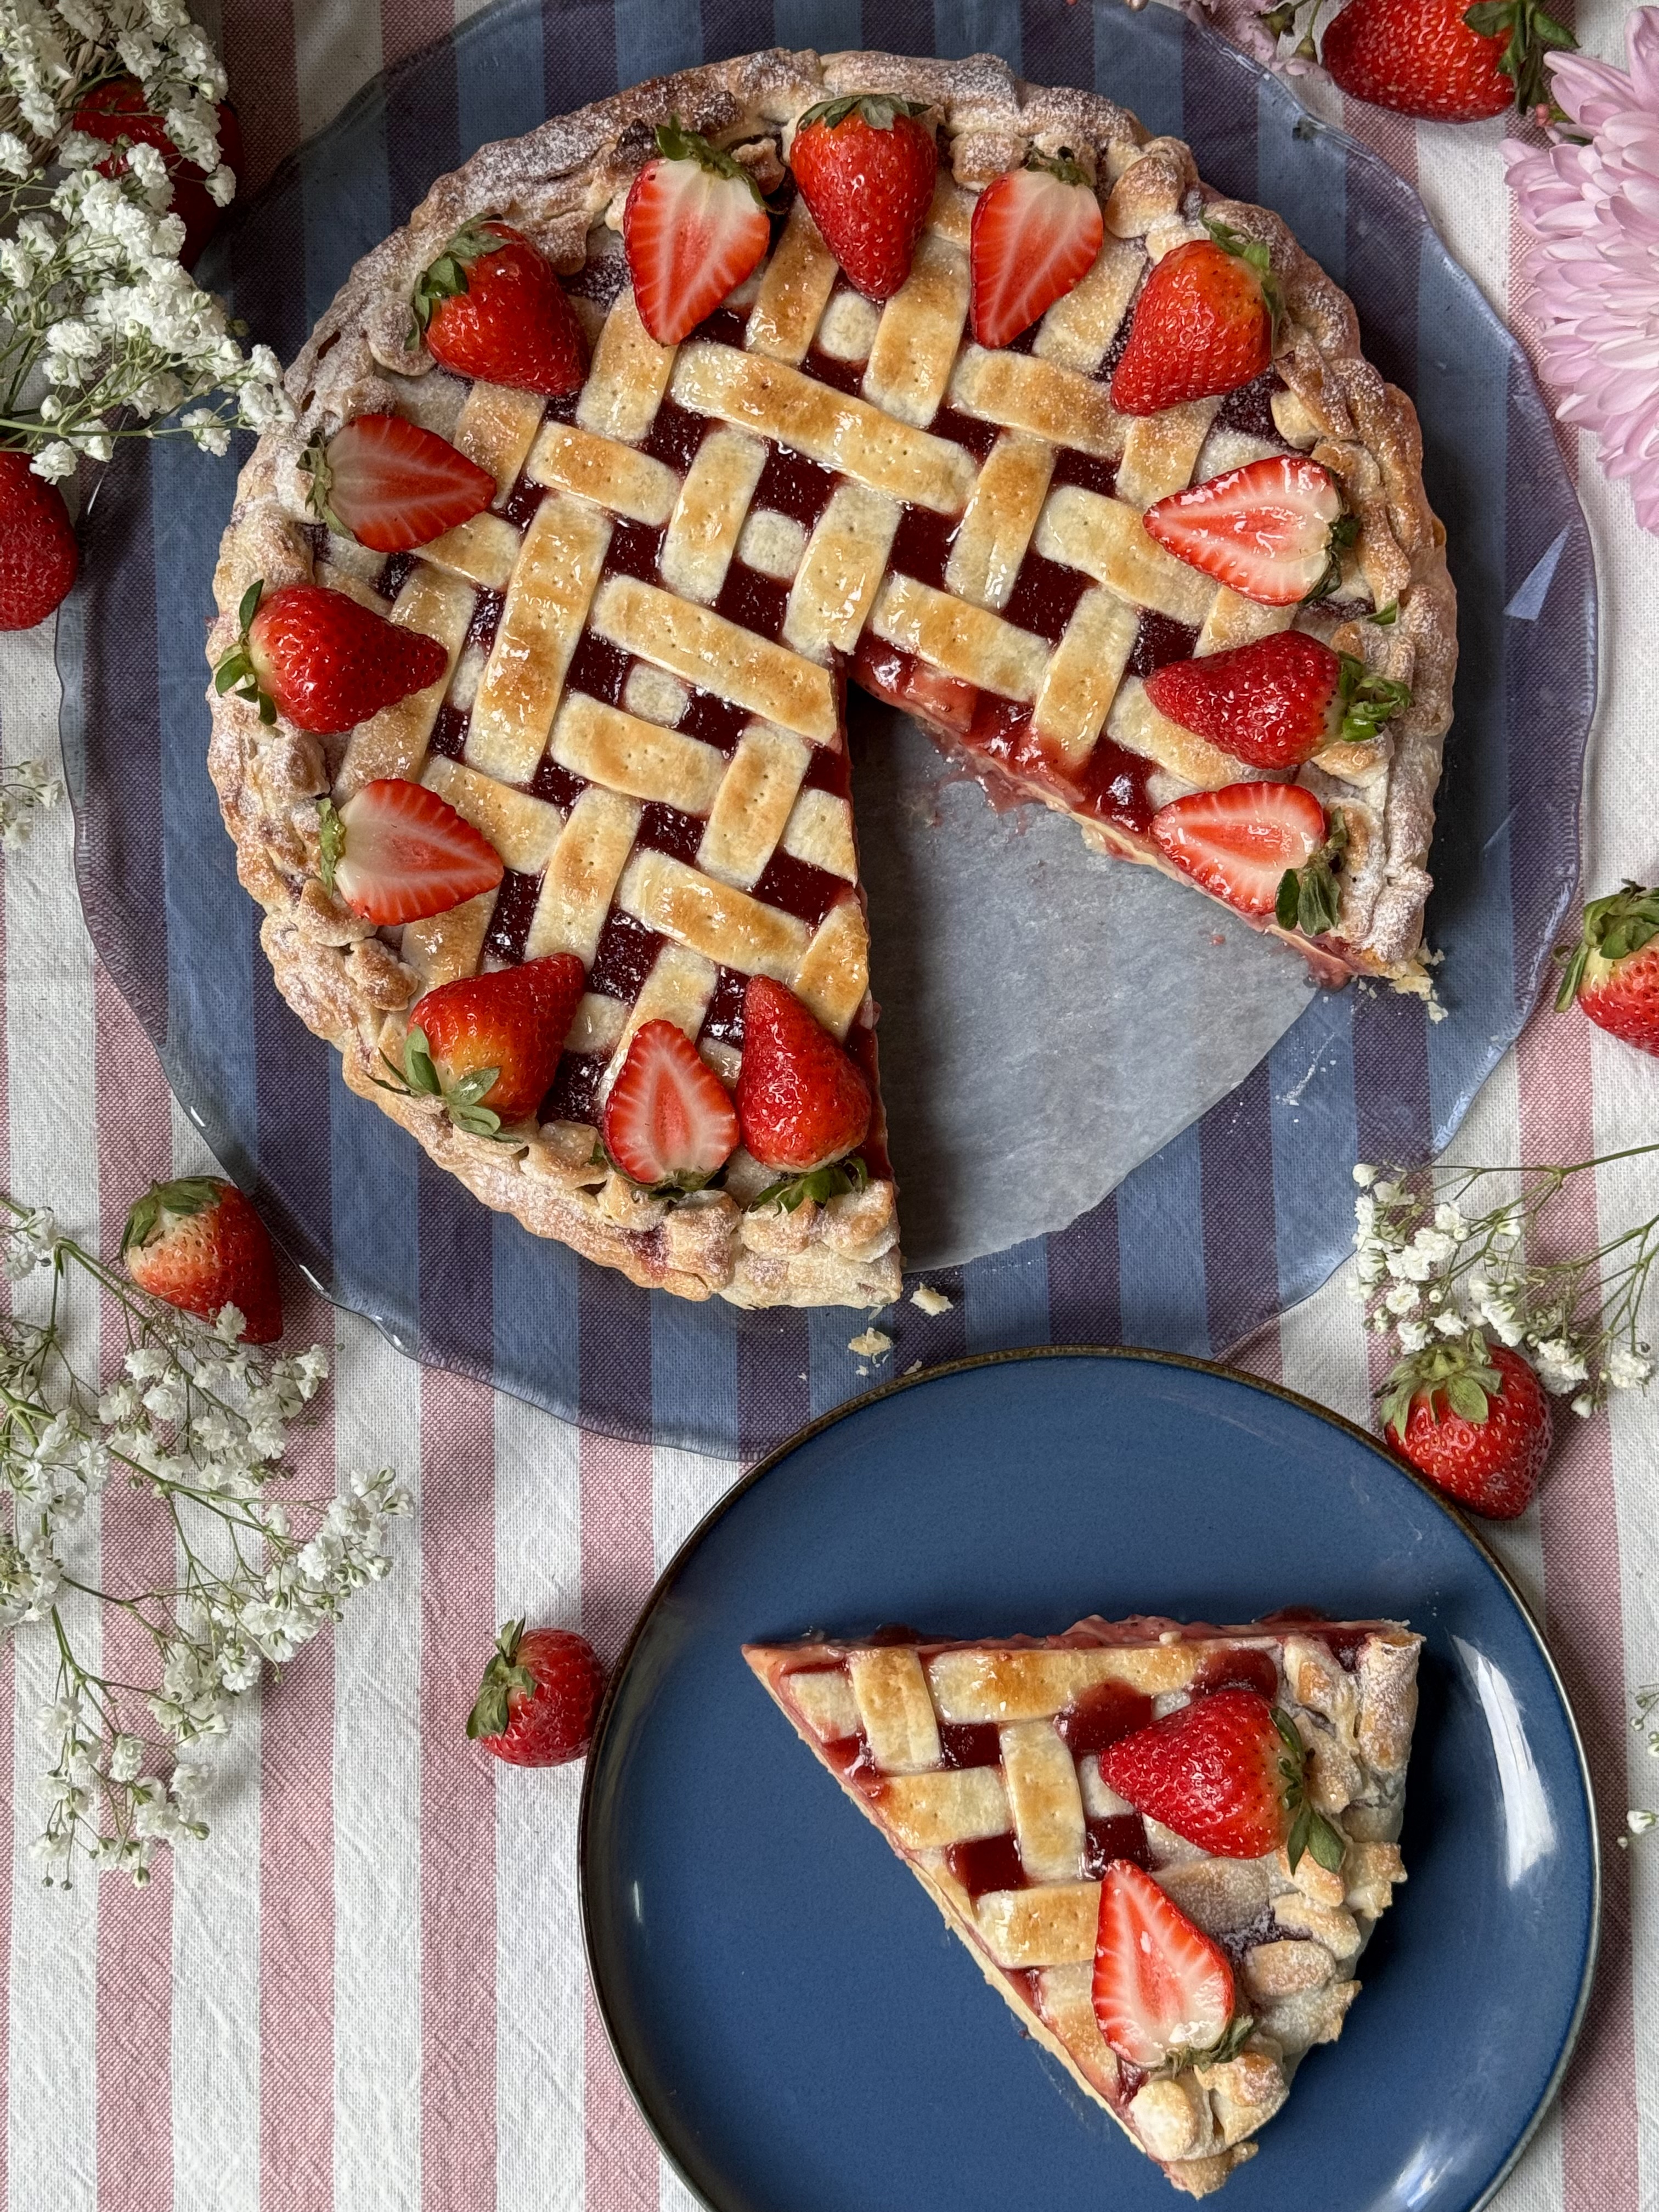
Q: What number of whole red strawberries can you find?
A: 15